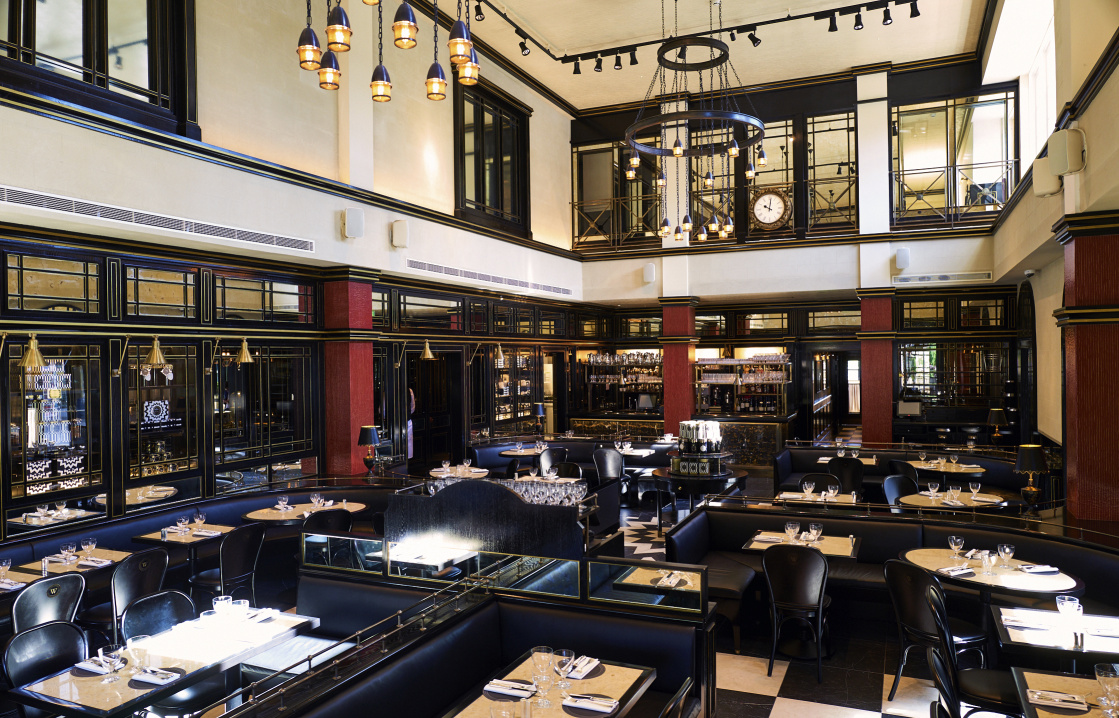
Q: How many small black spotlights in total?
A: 13